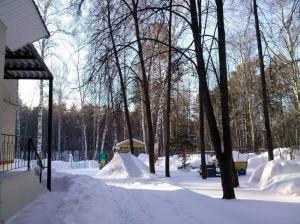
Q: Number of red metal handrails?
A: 0